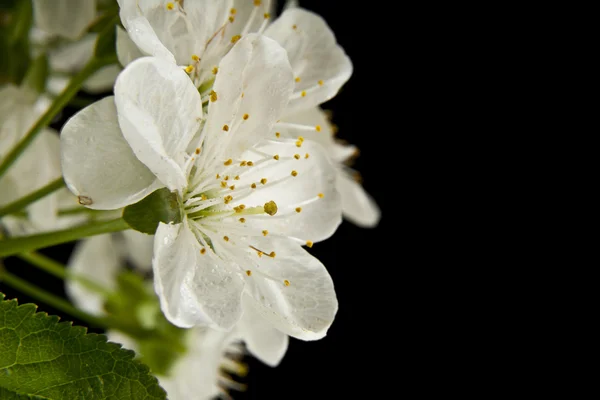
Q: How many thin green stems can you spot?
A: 5